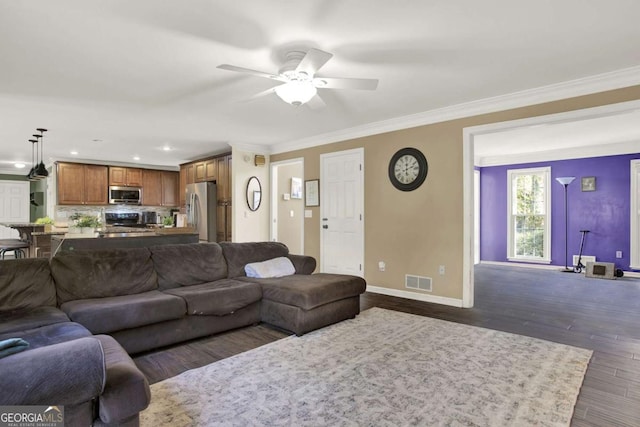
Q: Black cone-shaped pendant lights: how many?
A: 3